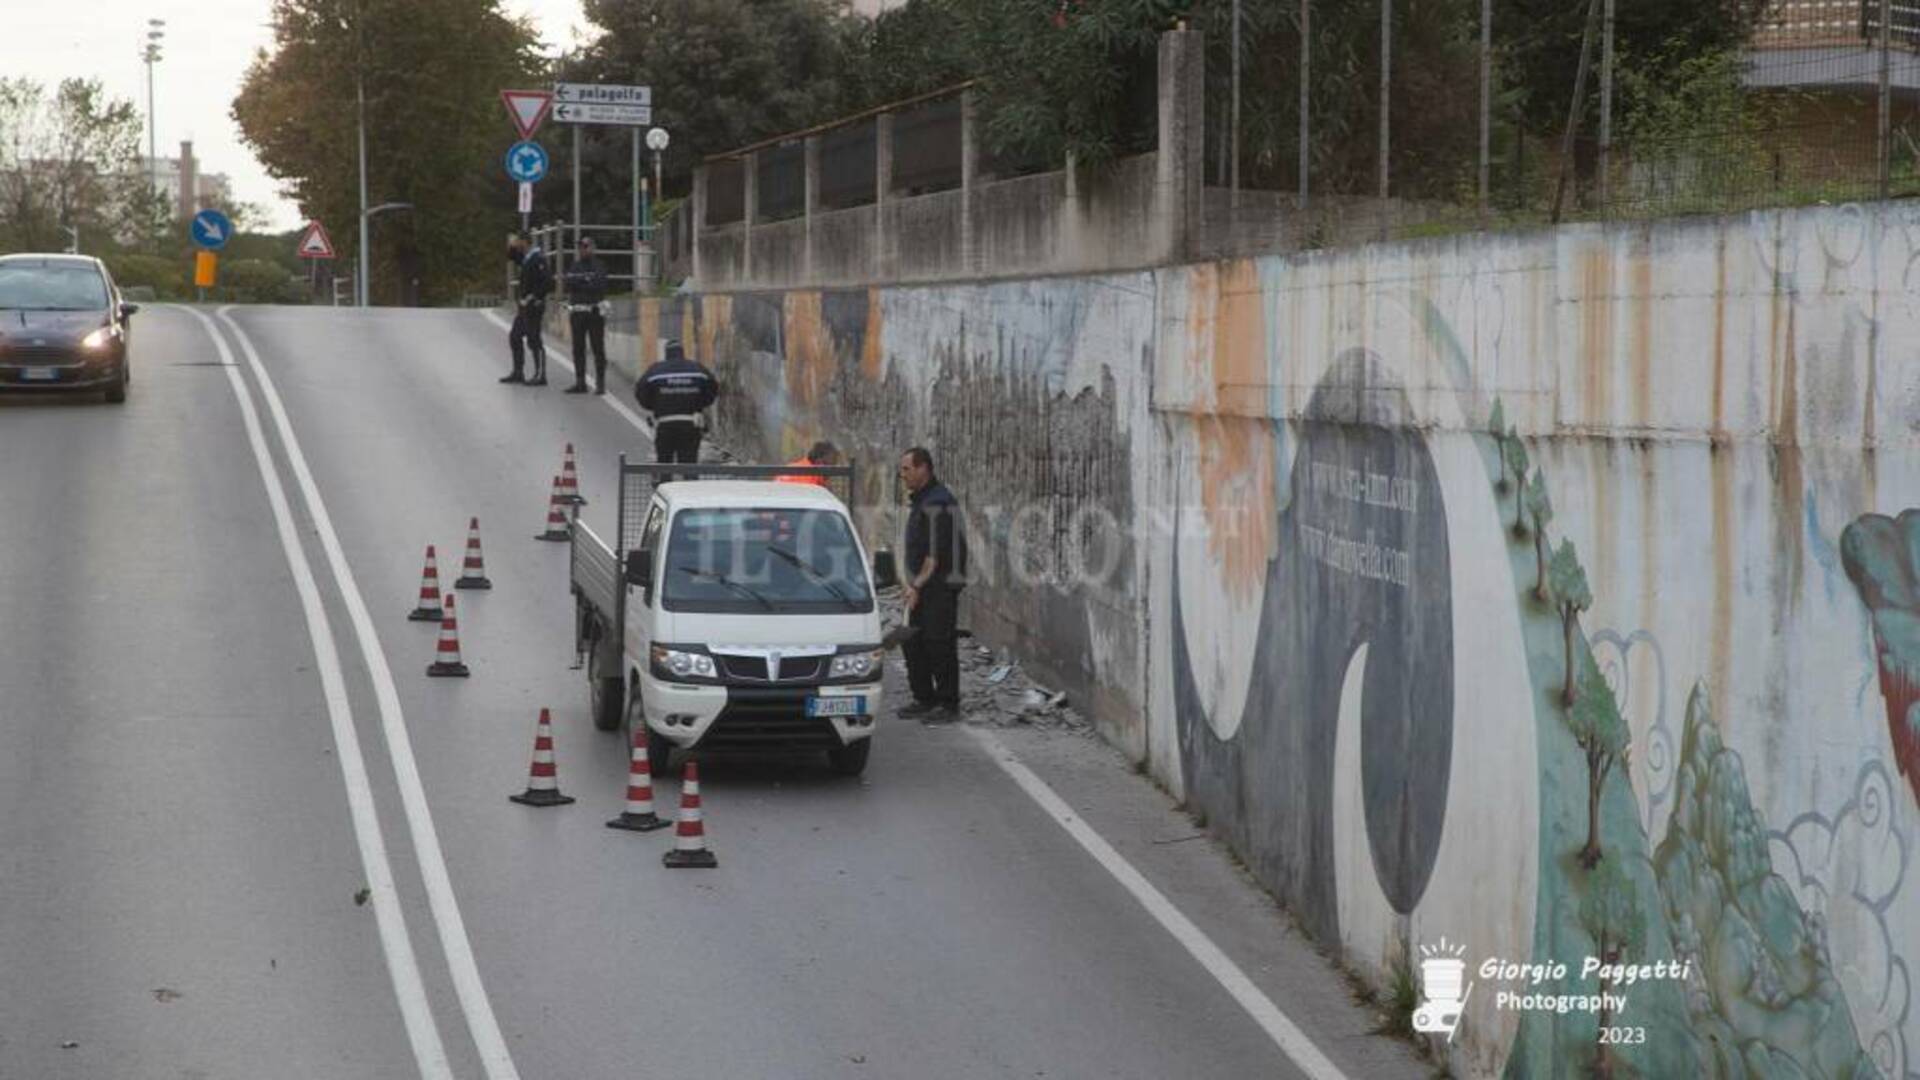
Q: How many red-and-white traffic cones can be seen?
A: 8